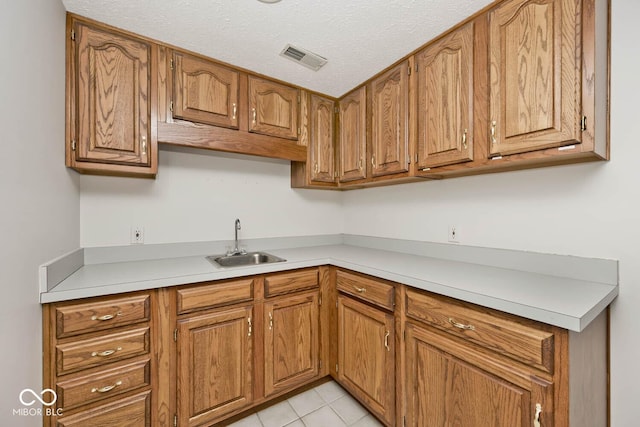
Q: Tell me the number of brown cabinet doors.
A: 12